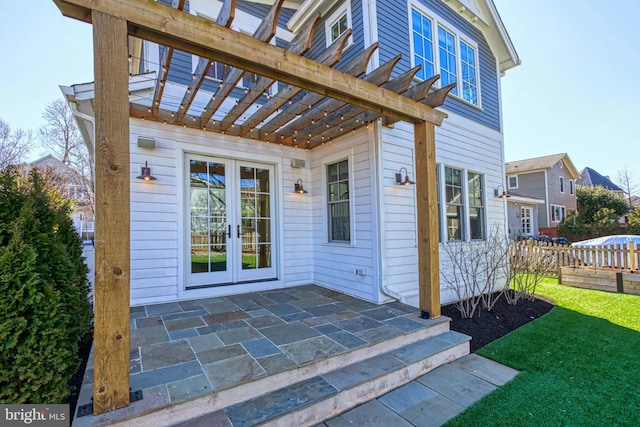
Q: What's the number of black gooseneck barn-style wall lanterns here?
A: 4